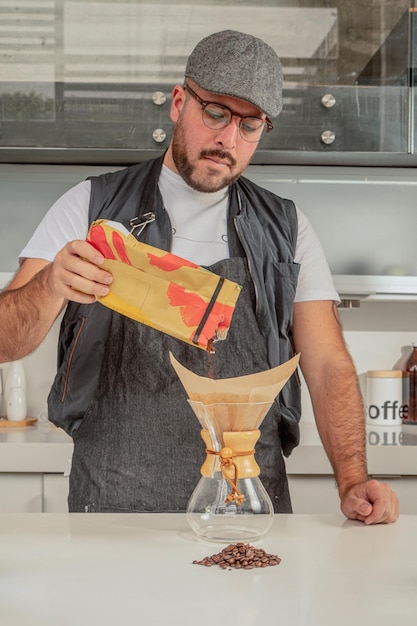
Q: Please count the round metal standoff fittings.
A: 4